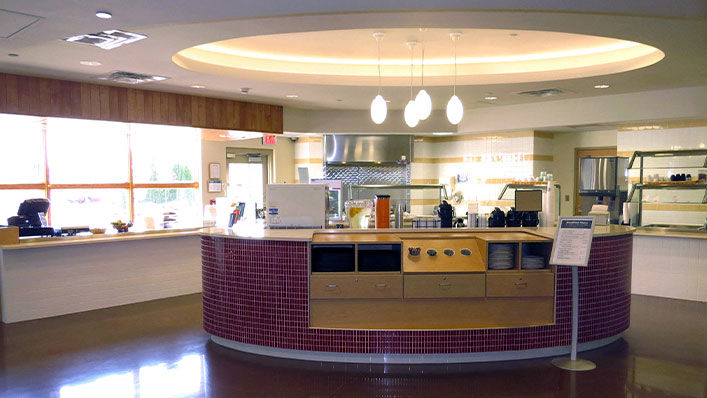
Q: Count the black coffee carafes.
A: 4